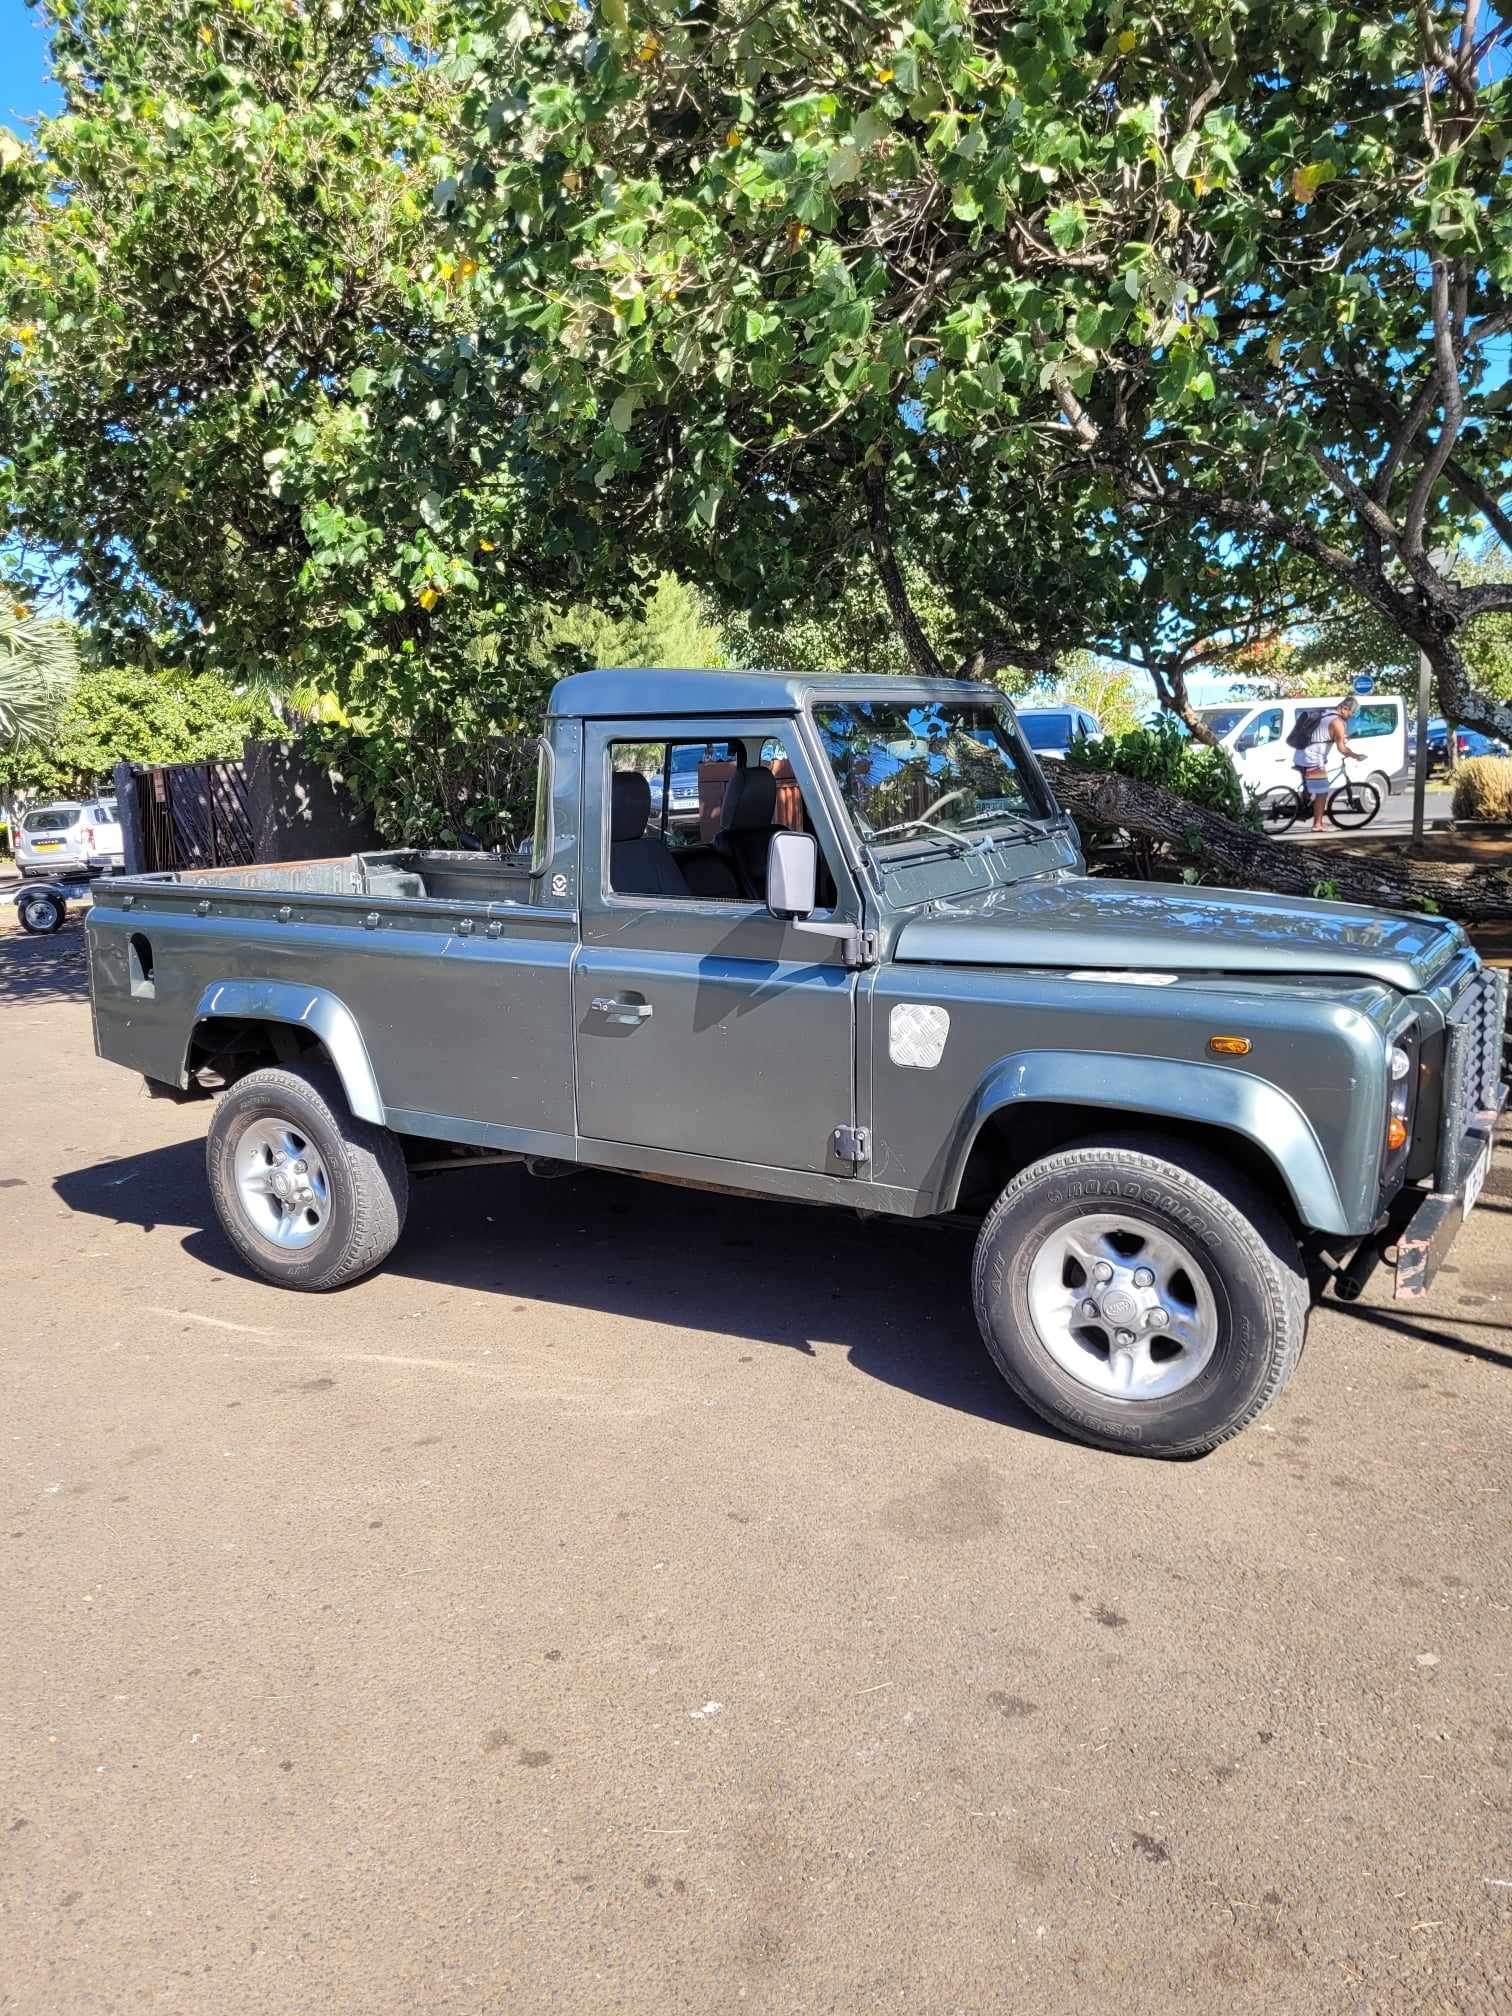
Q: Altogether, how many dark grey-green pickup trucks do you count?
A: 1